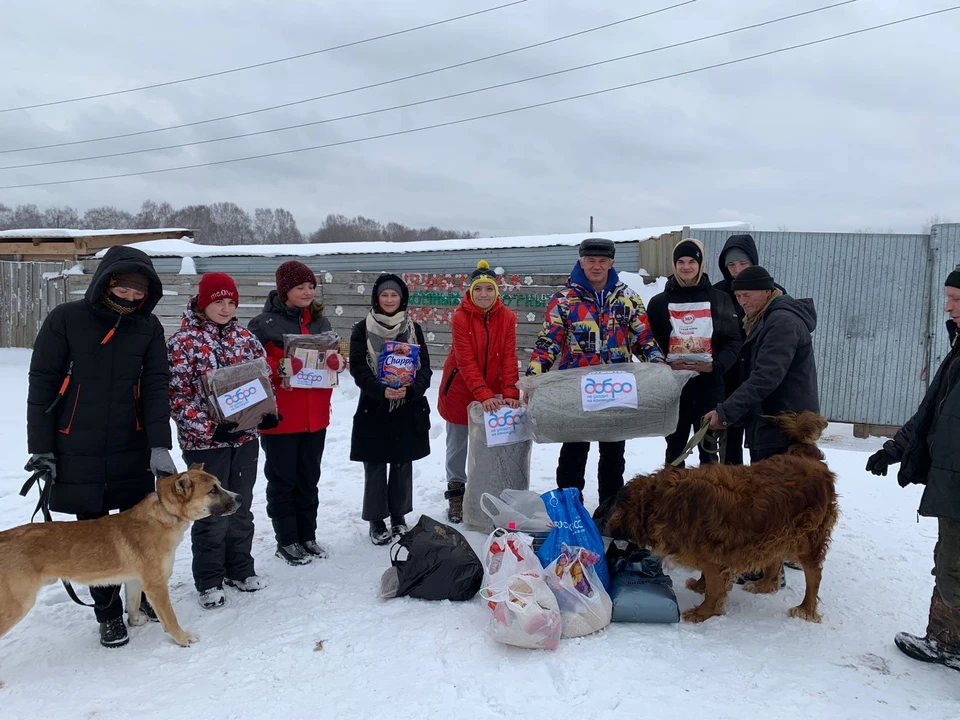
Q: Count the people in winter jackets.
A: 10